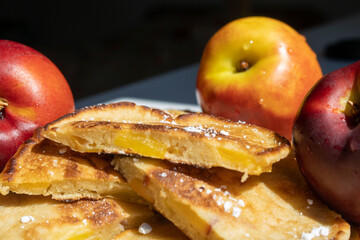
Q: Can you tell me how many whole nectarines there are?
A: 3